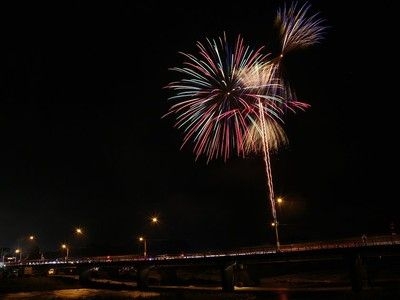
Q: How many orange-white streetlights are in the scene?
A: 8